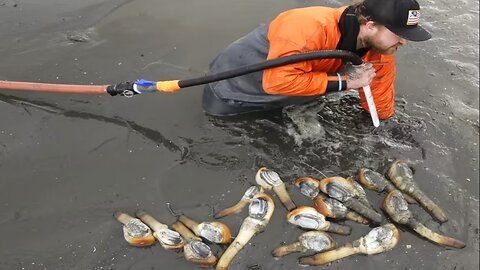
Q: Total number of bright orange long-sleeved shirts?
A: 1